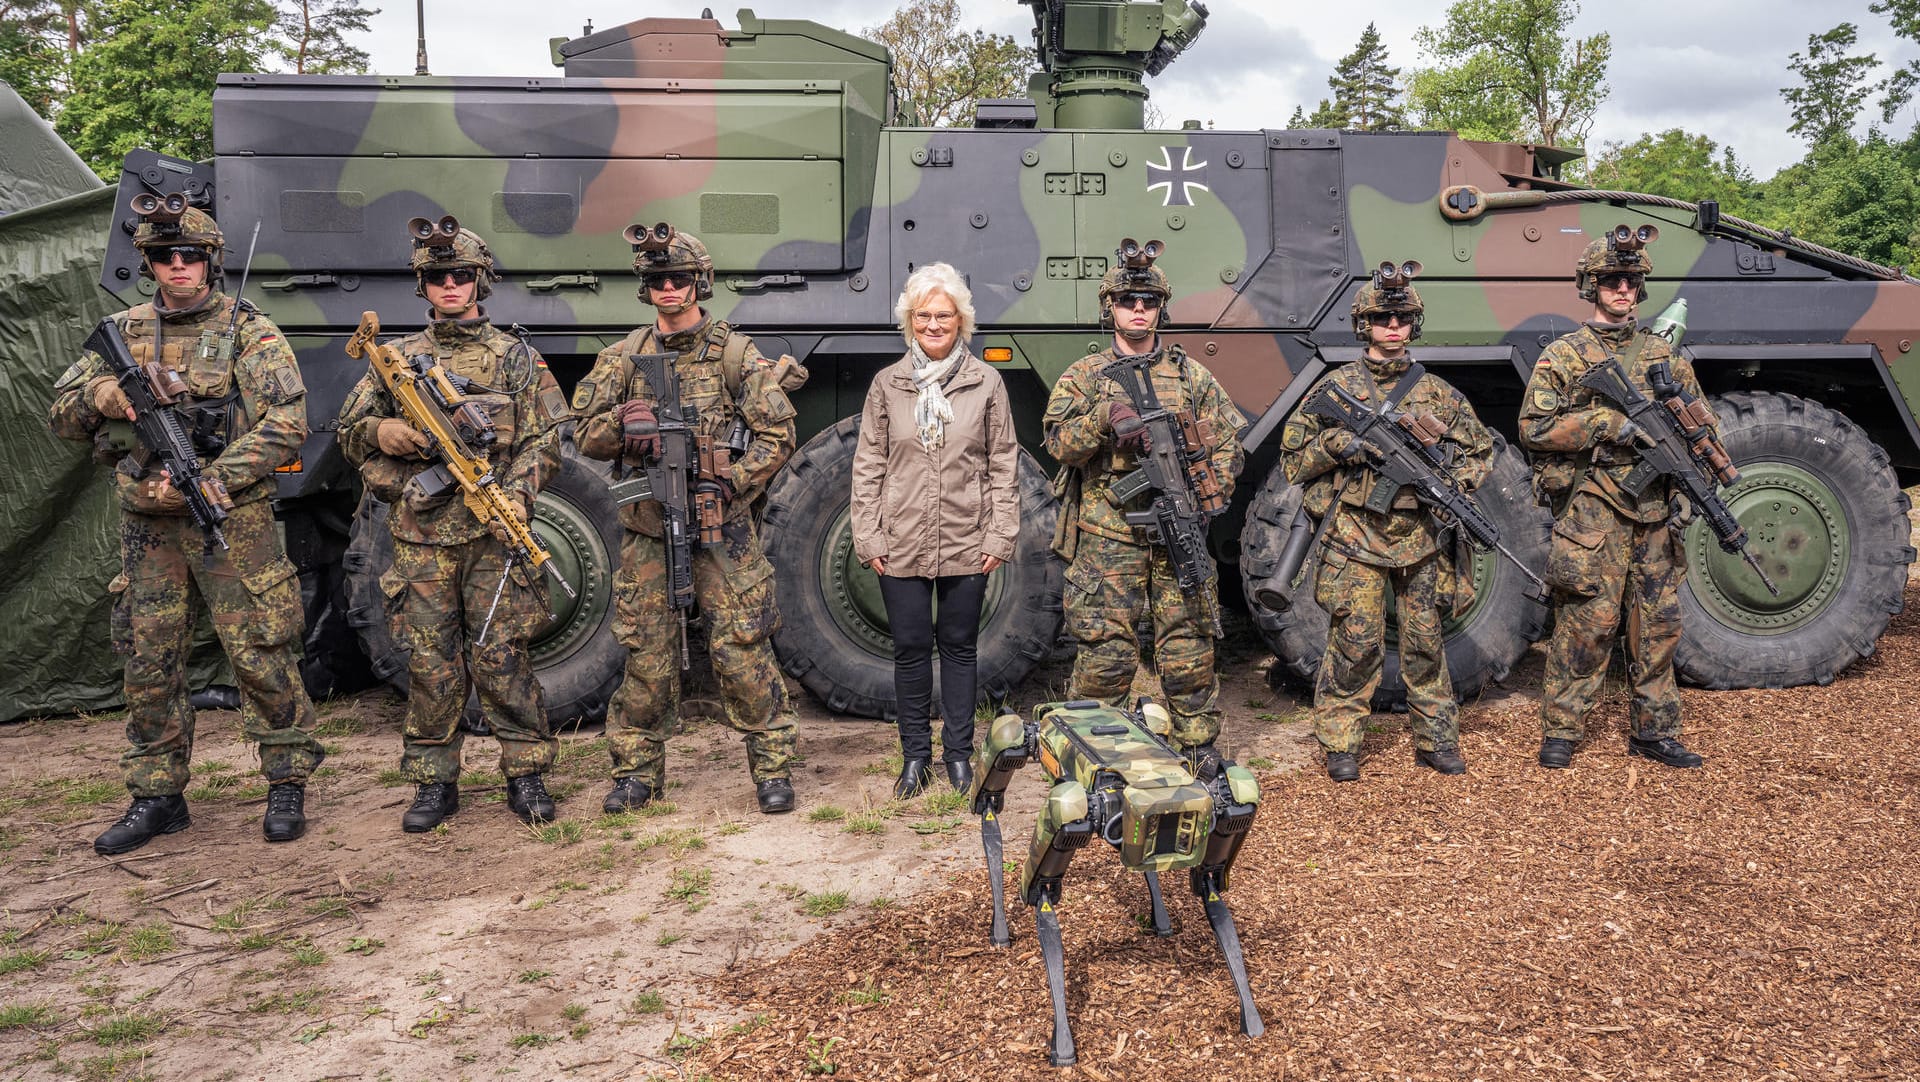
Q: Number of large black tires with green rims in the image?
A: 4